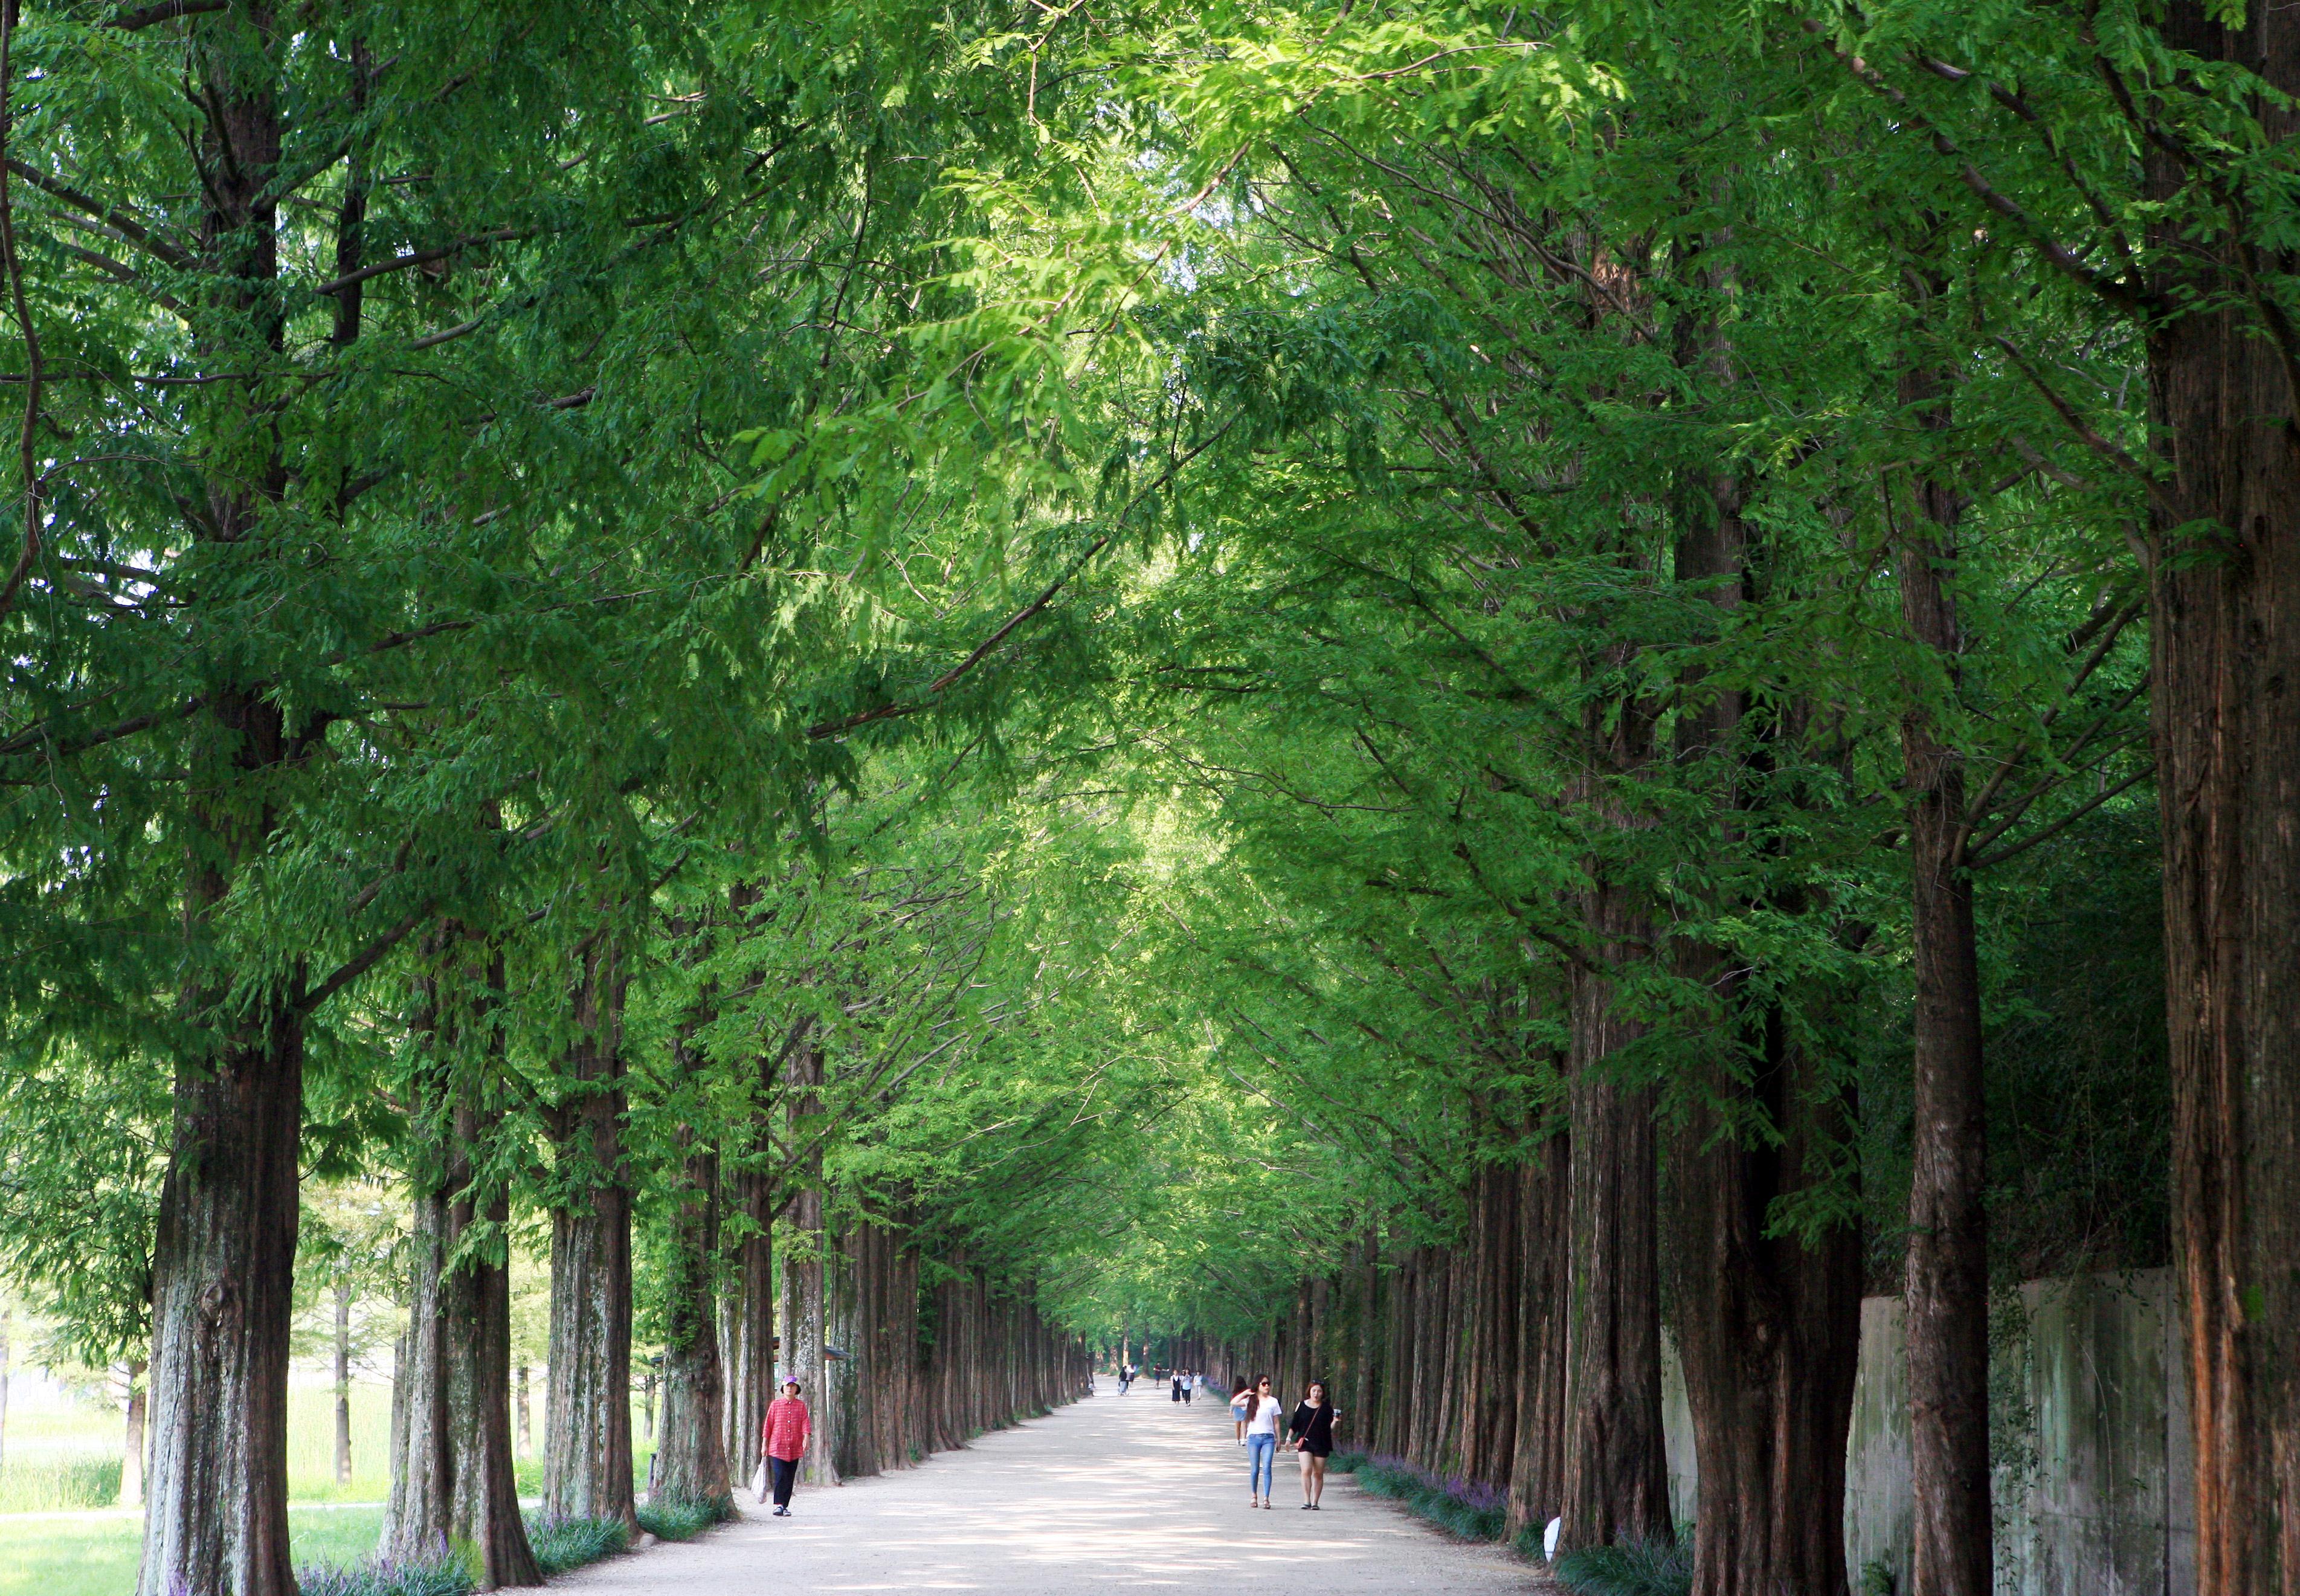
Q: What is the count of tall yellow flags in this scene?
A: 0